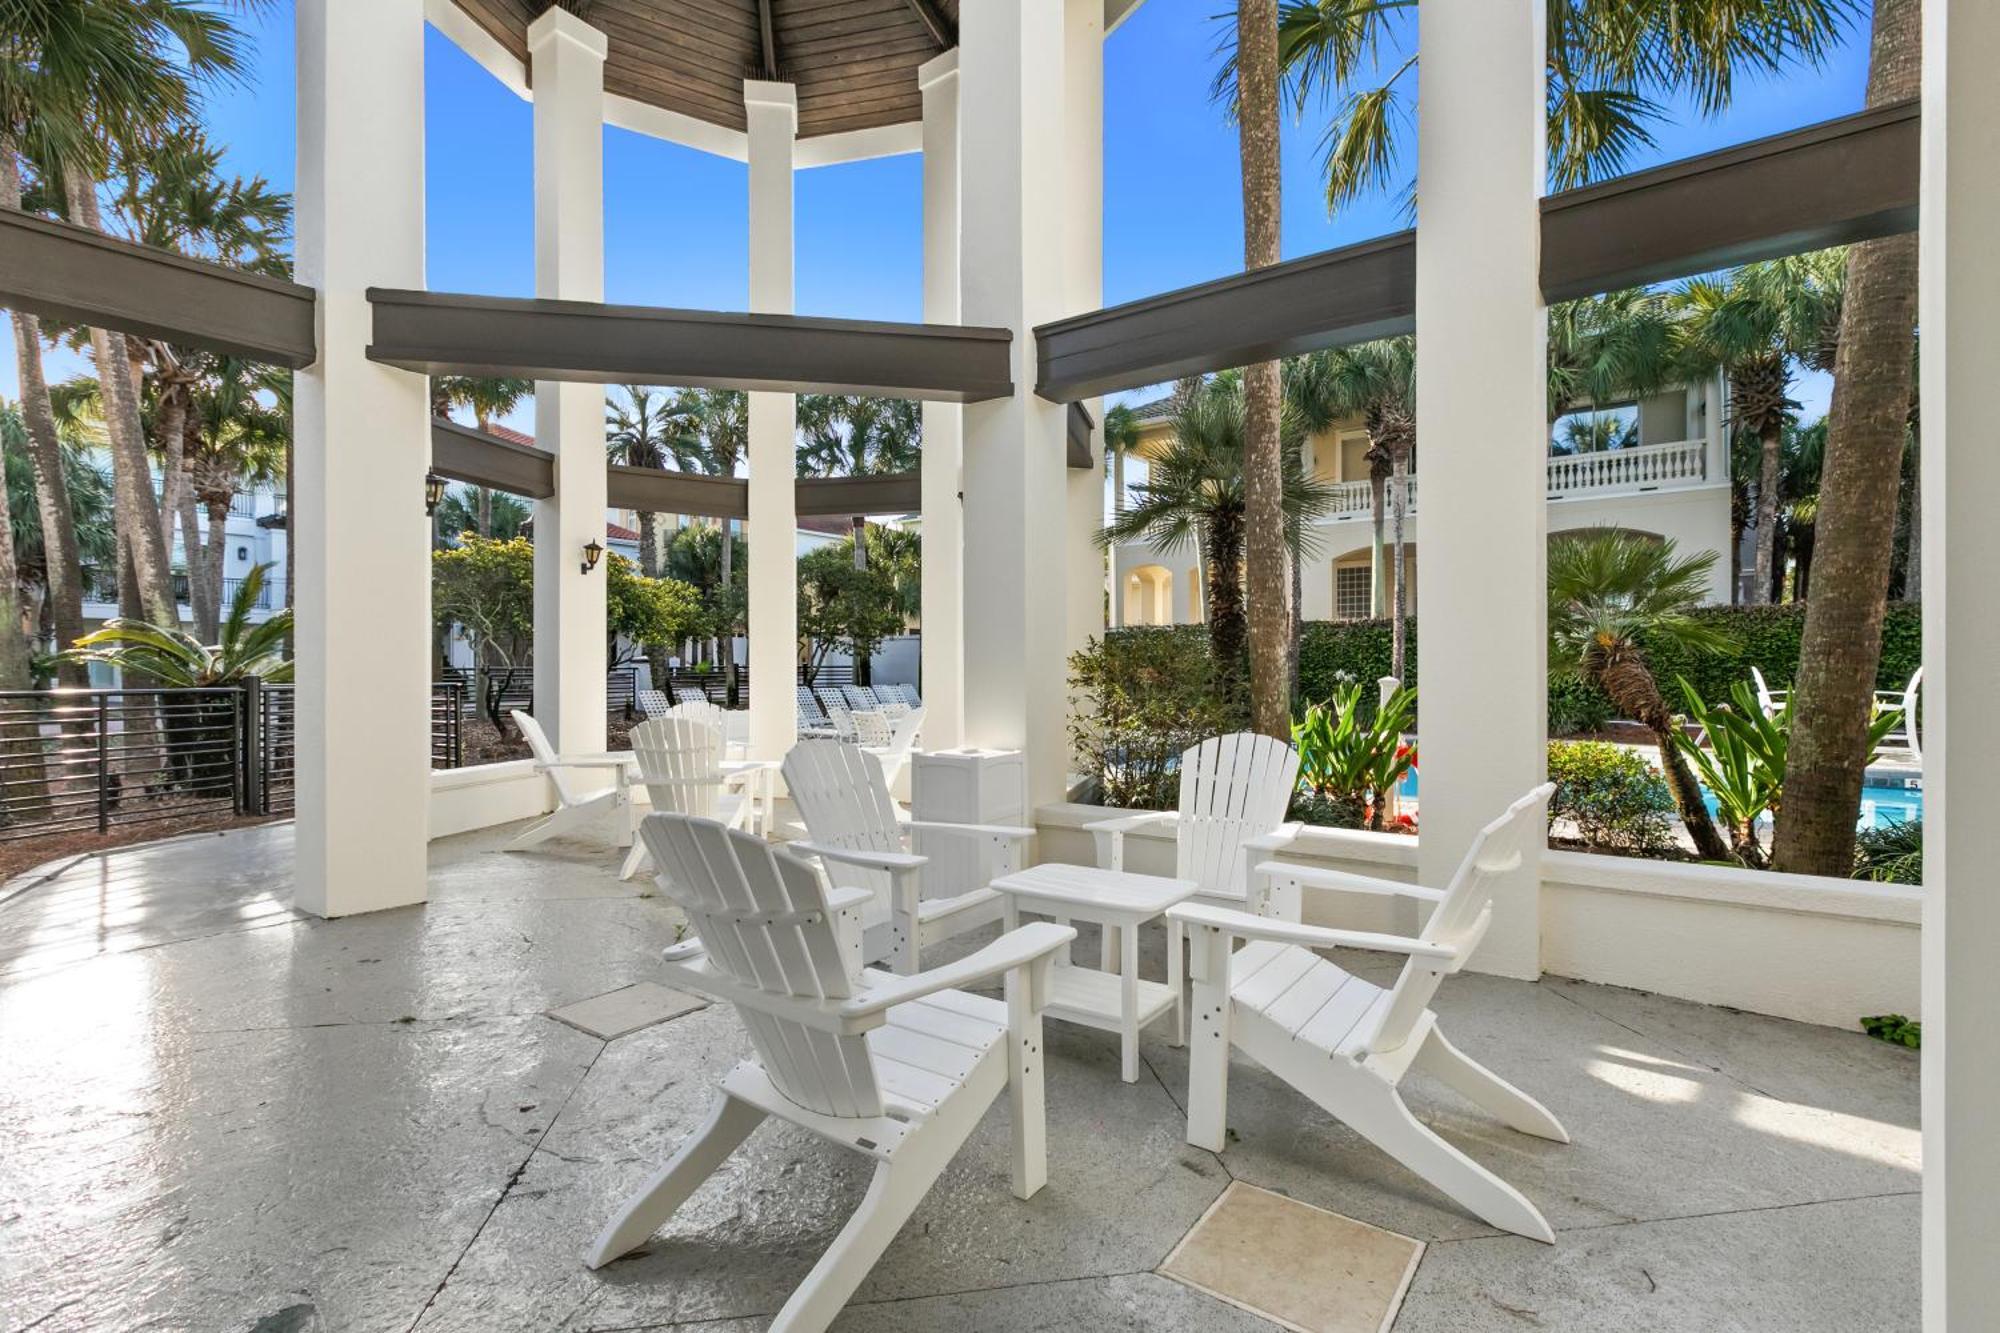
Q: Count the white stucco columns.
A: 8